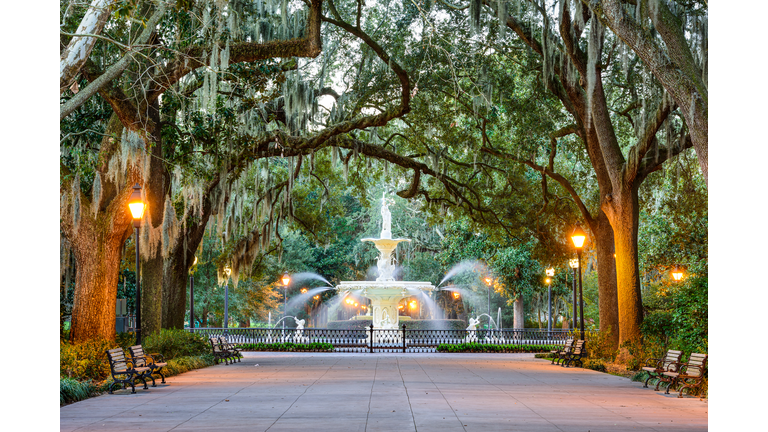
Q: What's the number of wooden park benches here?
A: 8